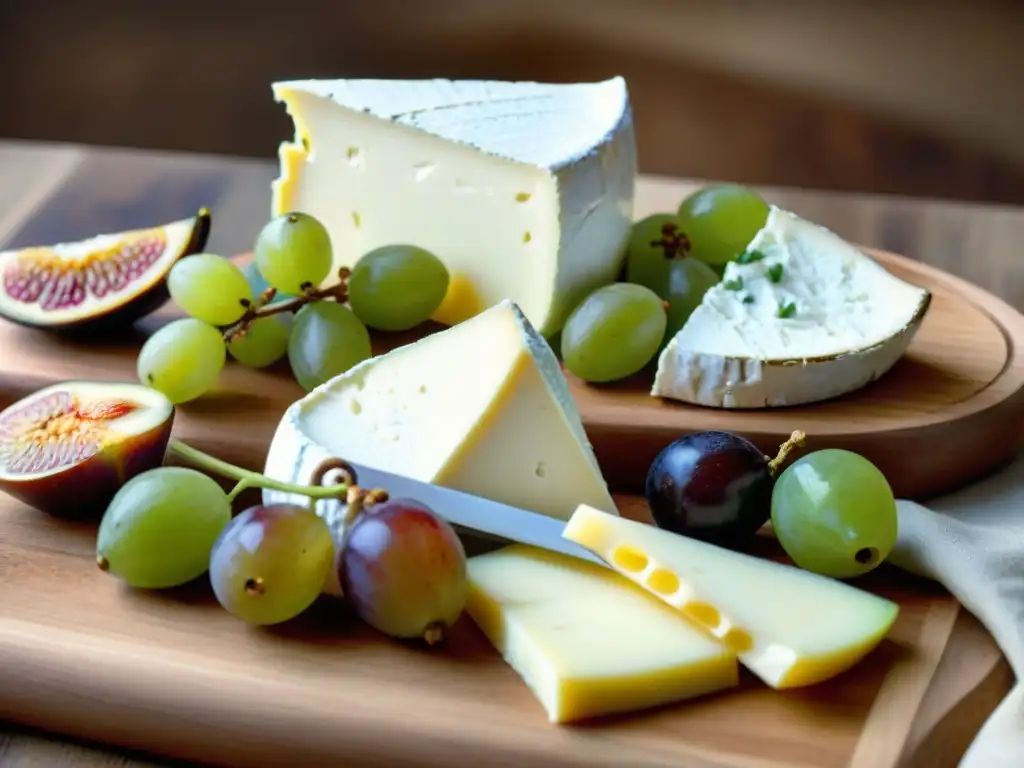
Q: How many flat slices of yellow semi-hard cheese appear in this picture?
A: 2